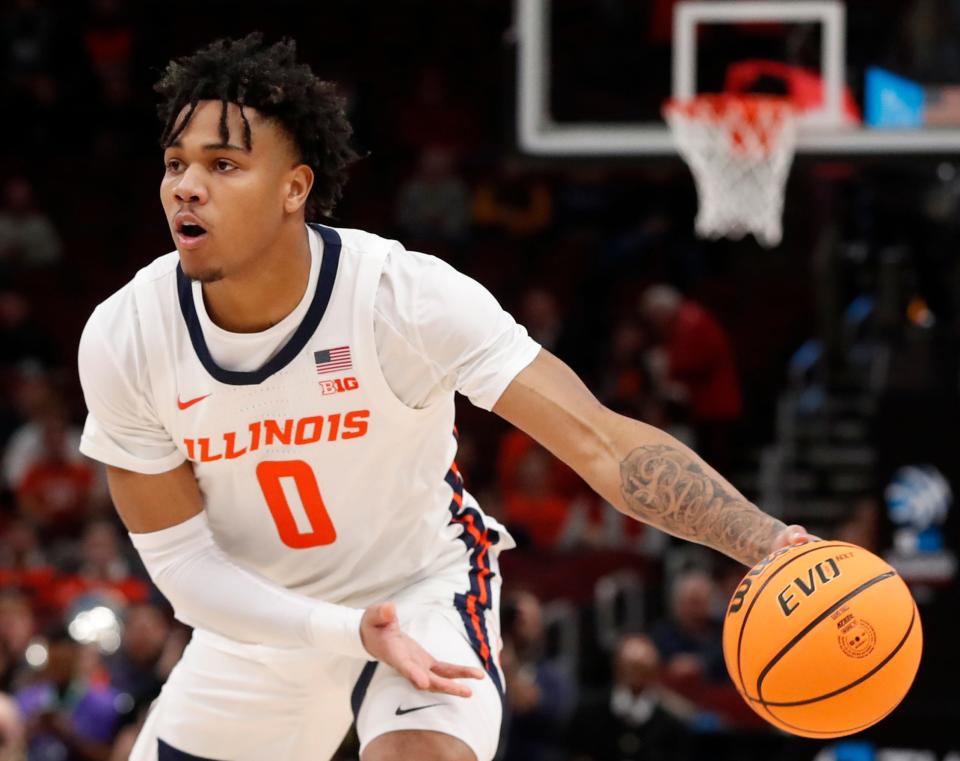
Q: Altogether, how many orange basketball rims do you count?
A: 1